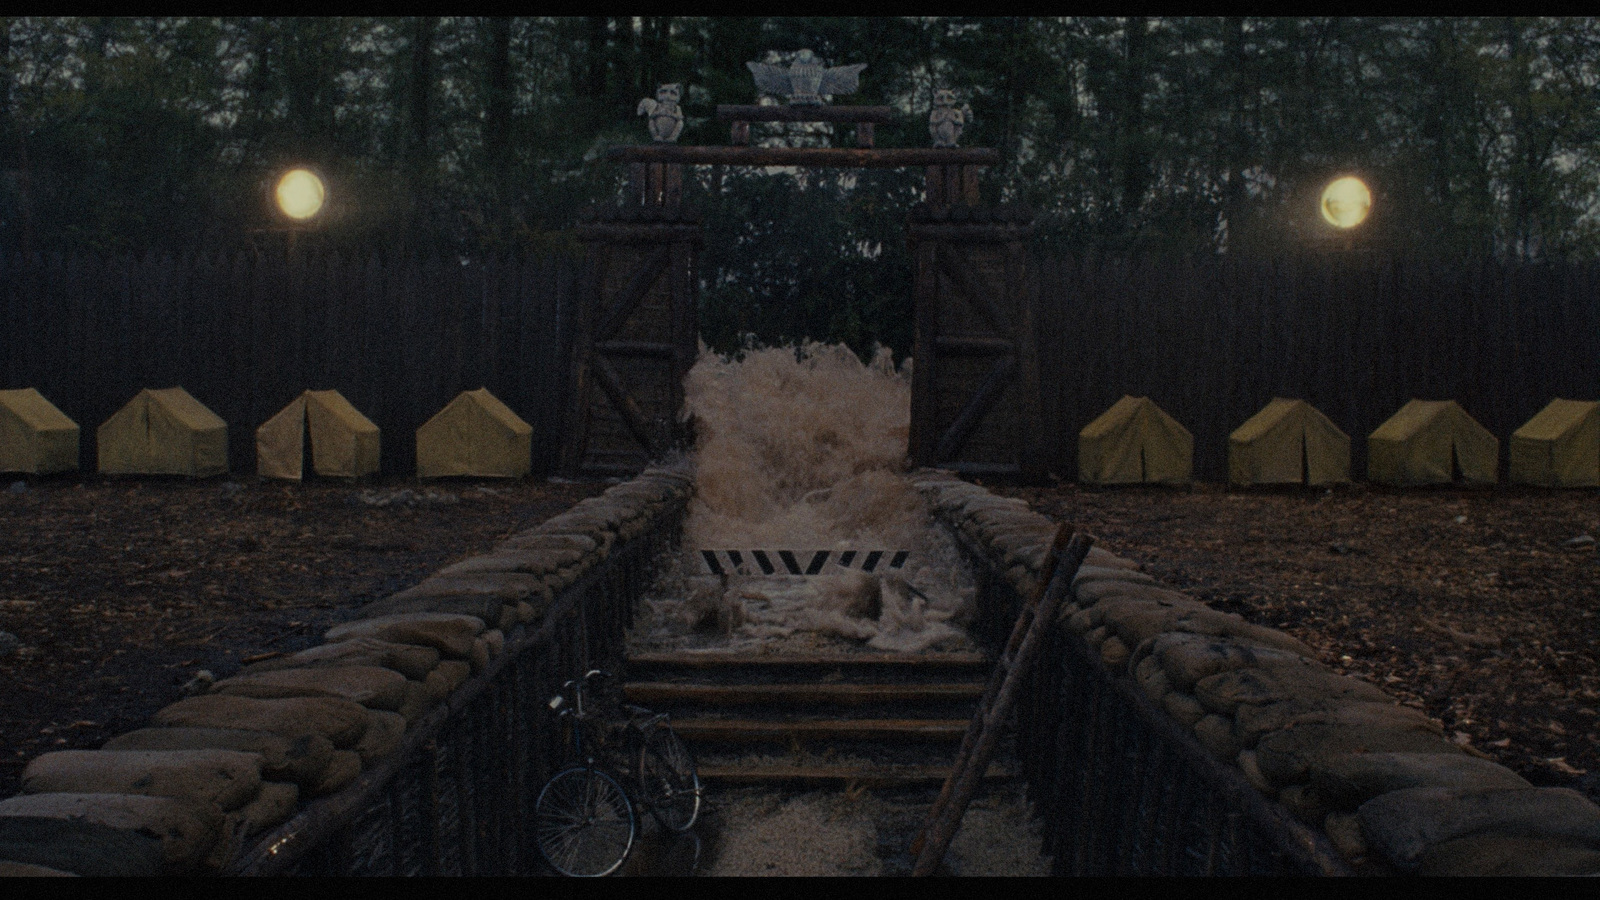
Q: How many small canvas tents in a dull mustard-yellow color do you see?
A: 8